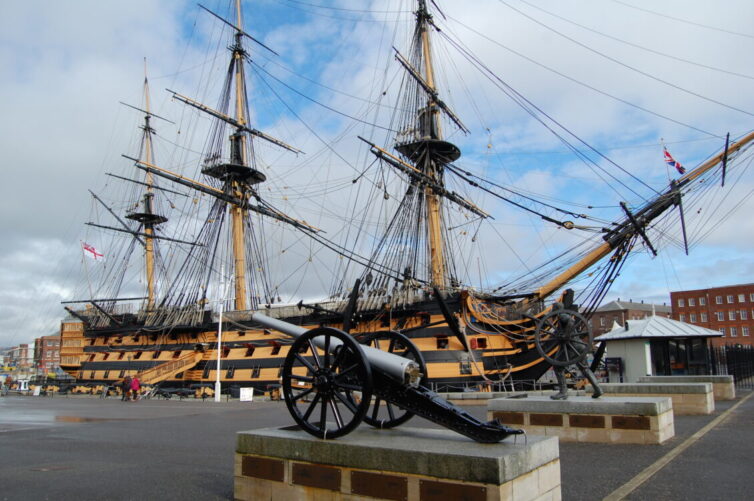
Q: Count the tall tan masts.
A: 3